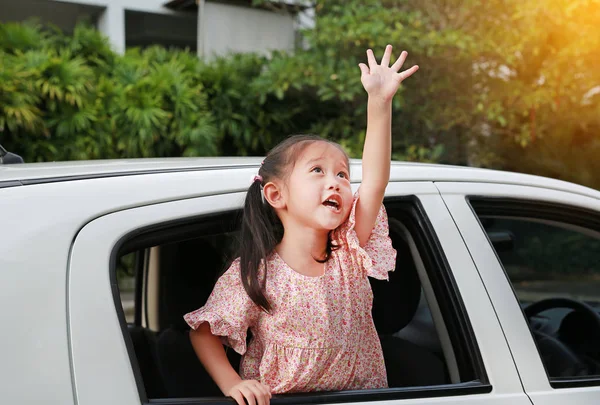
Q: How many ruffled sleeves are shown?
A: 2